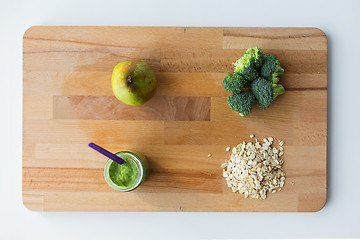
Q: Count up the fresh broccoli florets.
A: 5